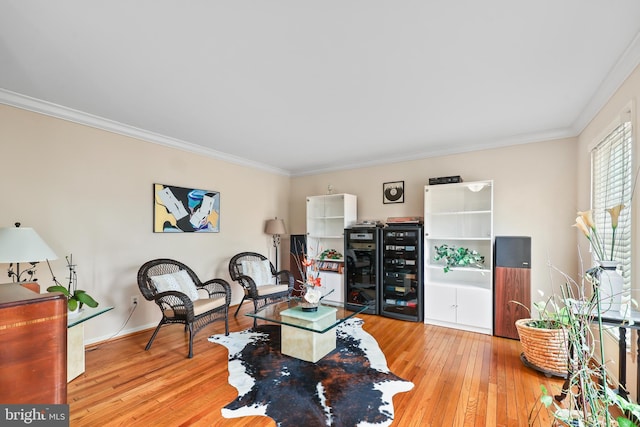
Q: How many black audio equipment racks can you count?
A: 2